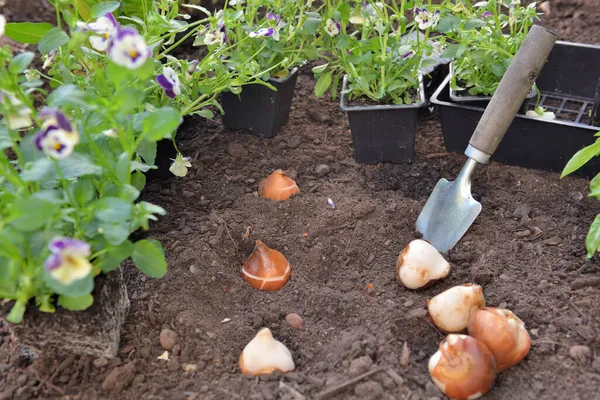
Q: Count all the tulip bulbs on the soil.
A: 7